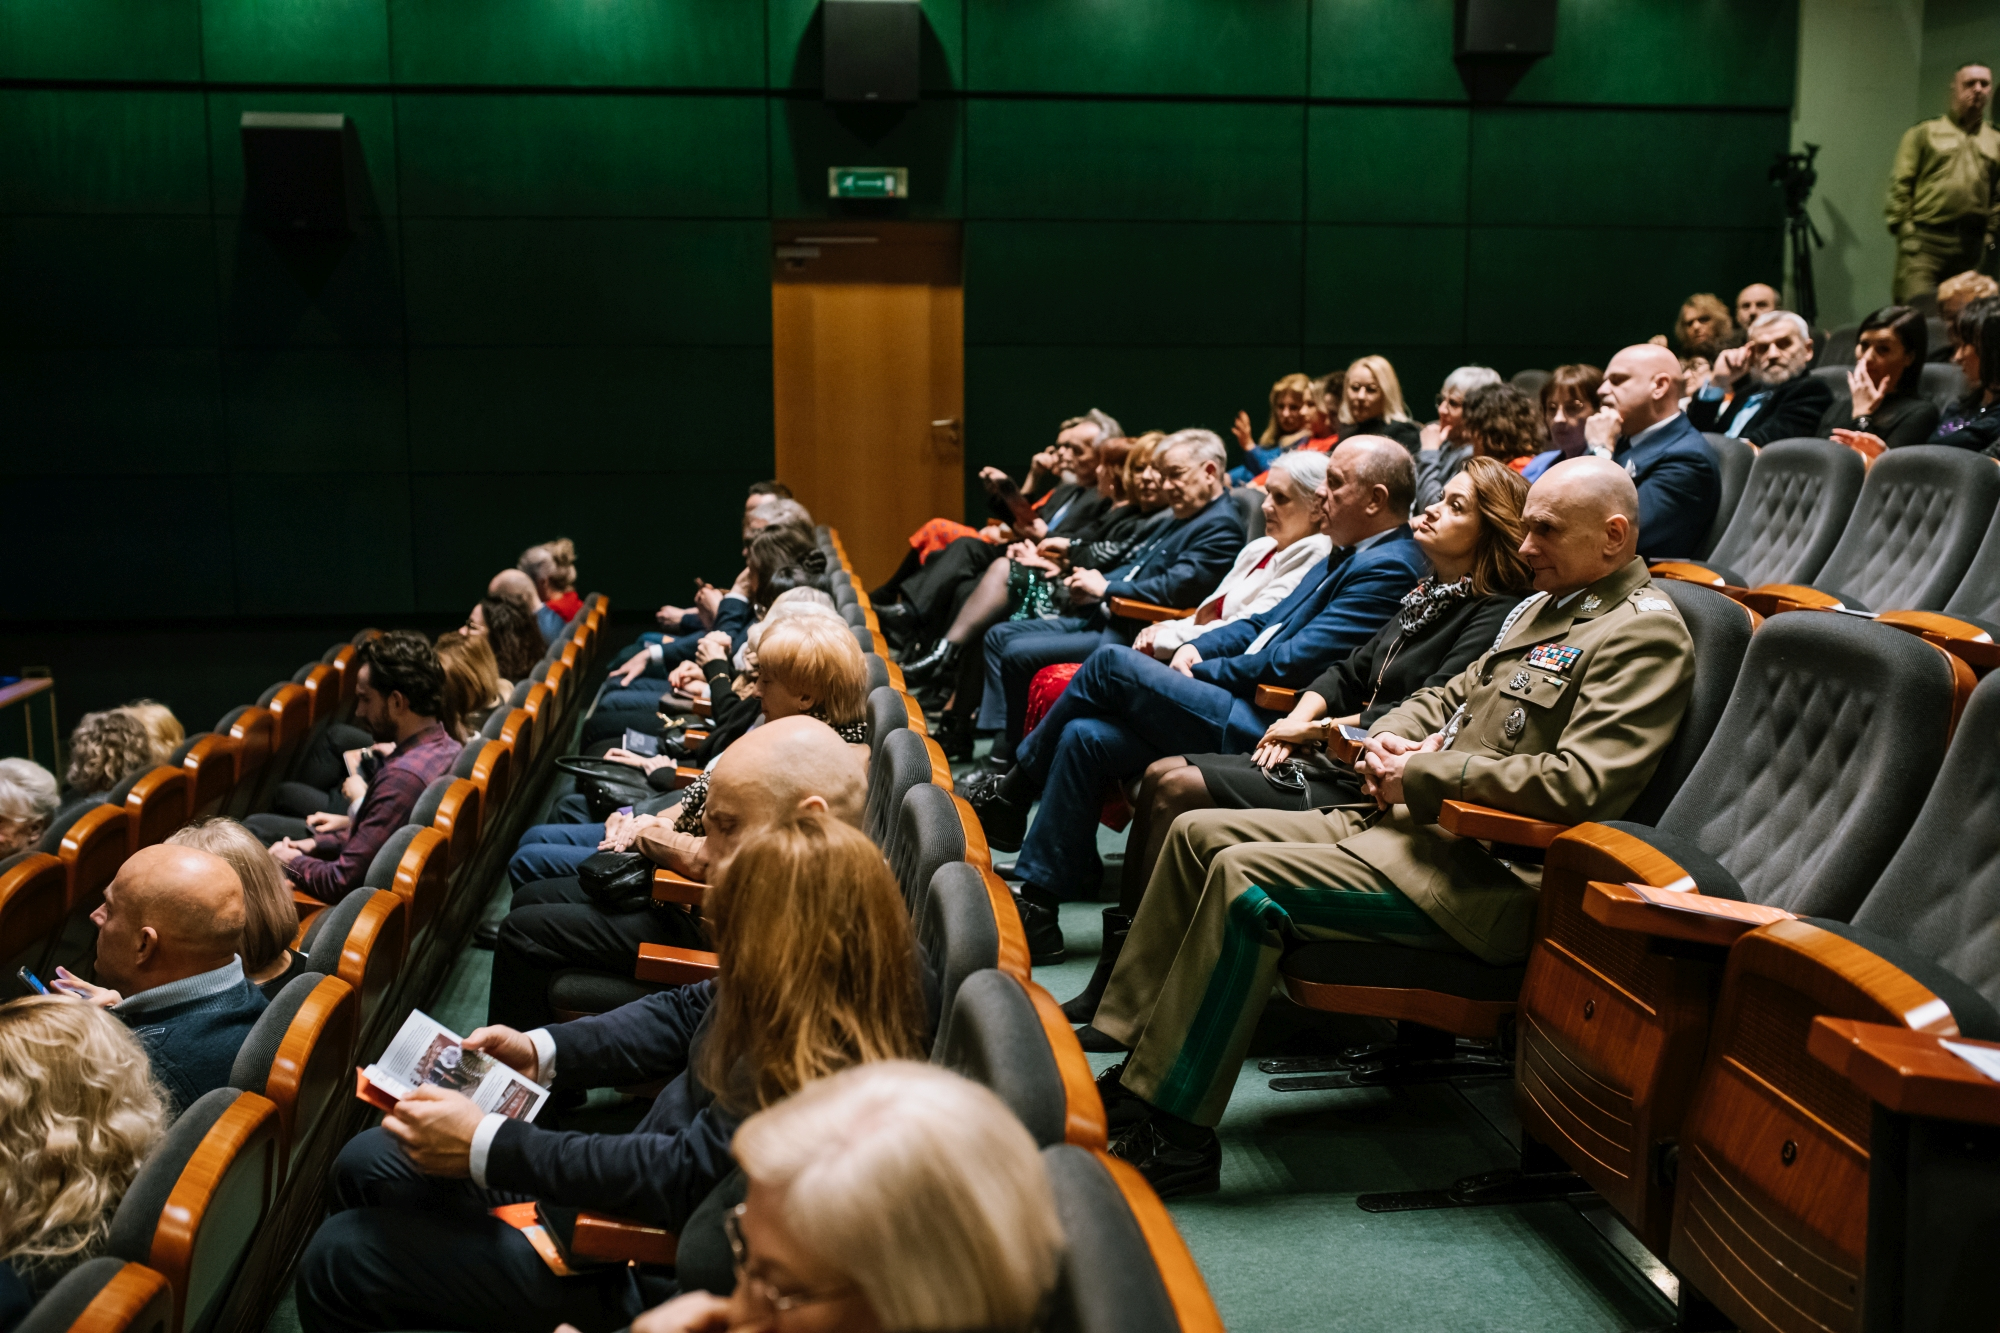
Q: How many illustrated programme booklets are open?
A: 1